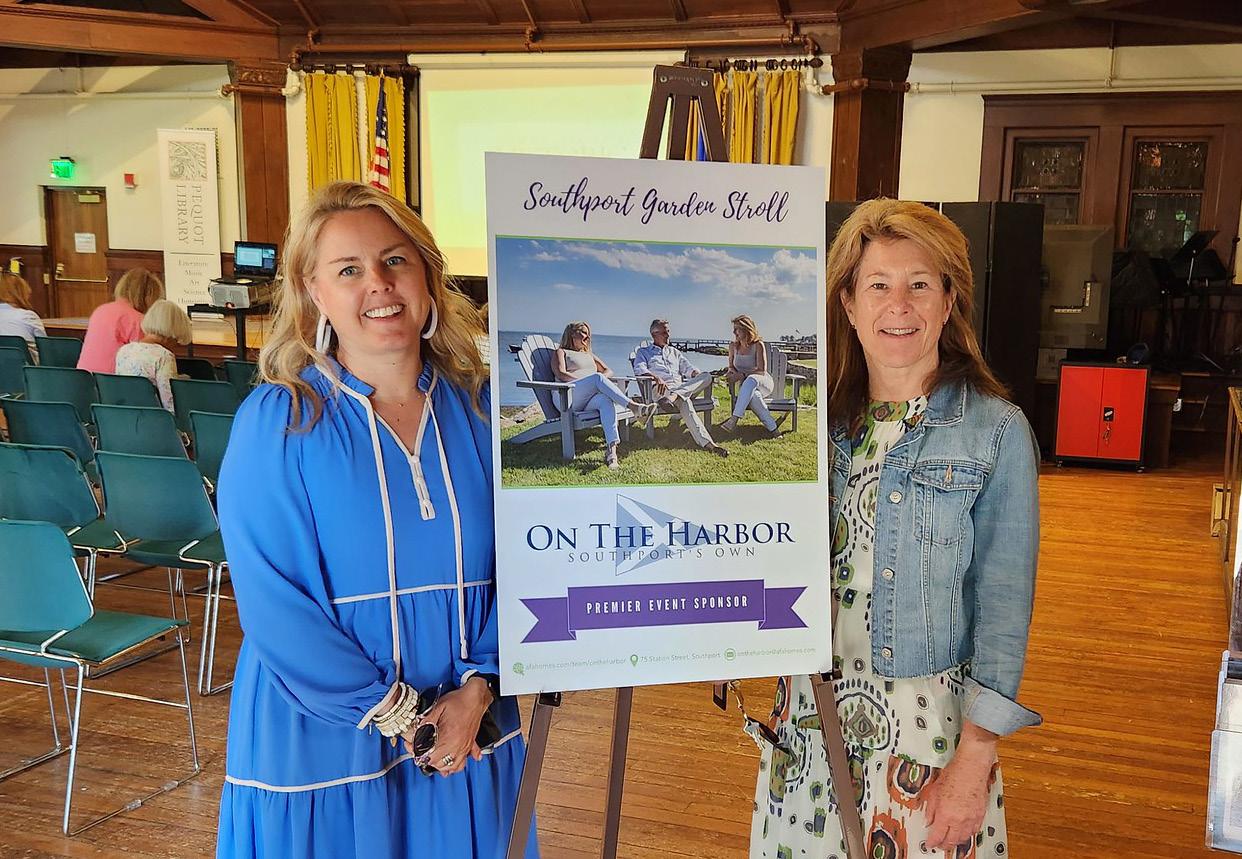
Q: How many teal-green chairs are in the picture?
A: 14